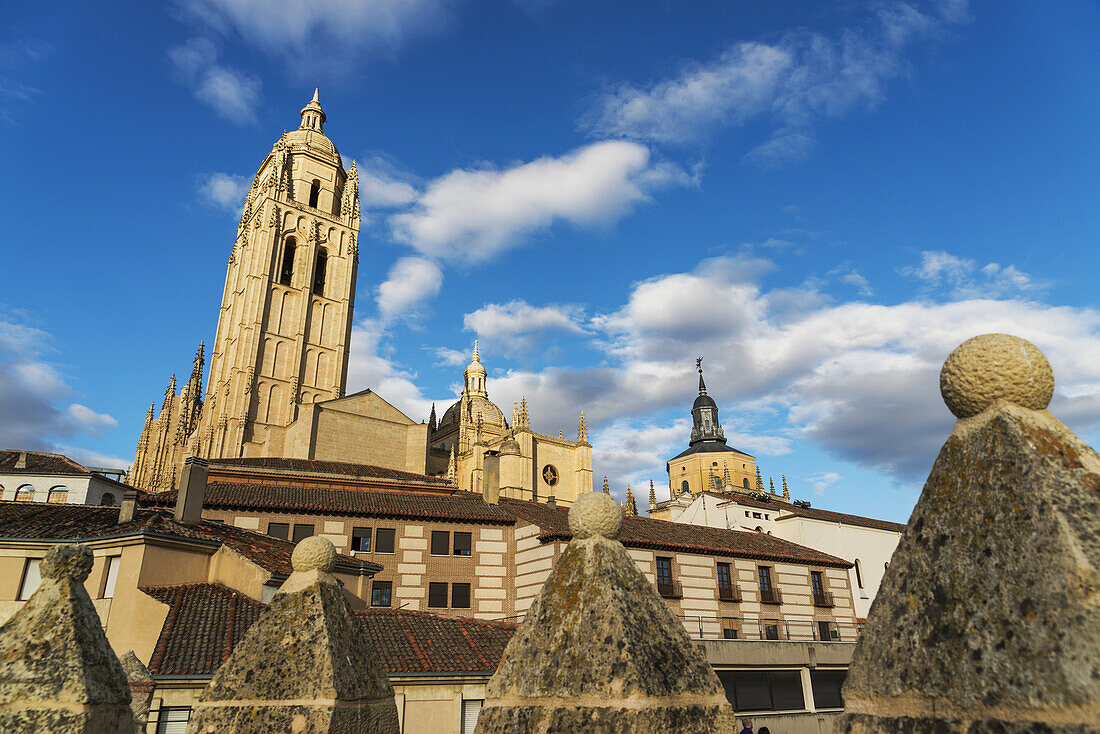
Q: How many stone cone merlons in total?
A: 4